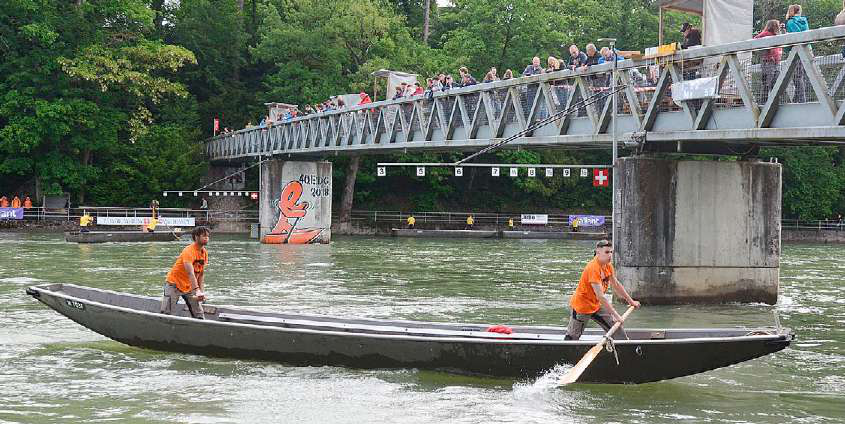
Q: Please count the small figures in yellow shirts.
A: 6